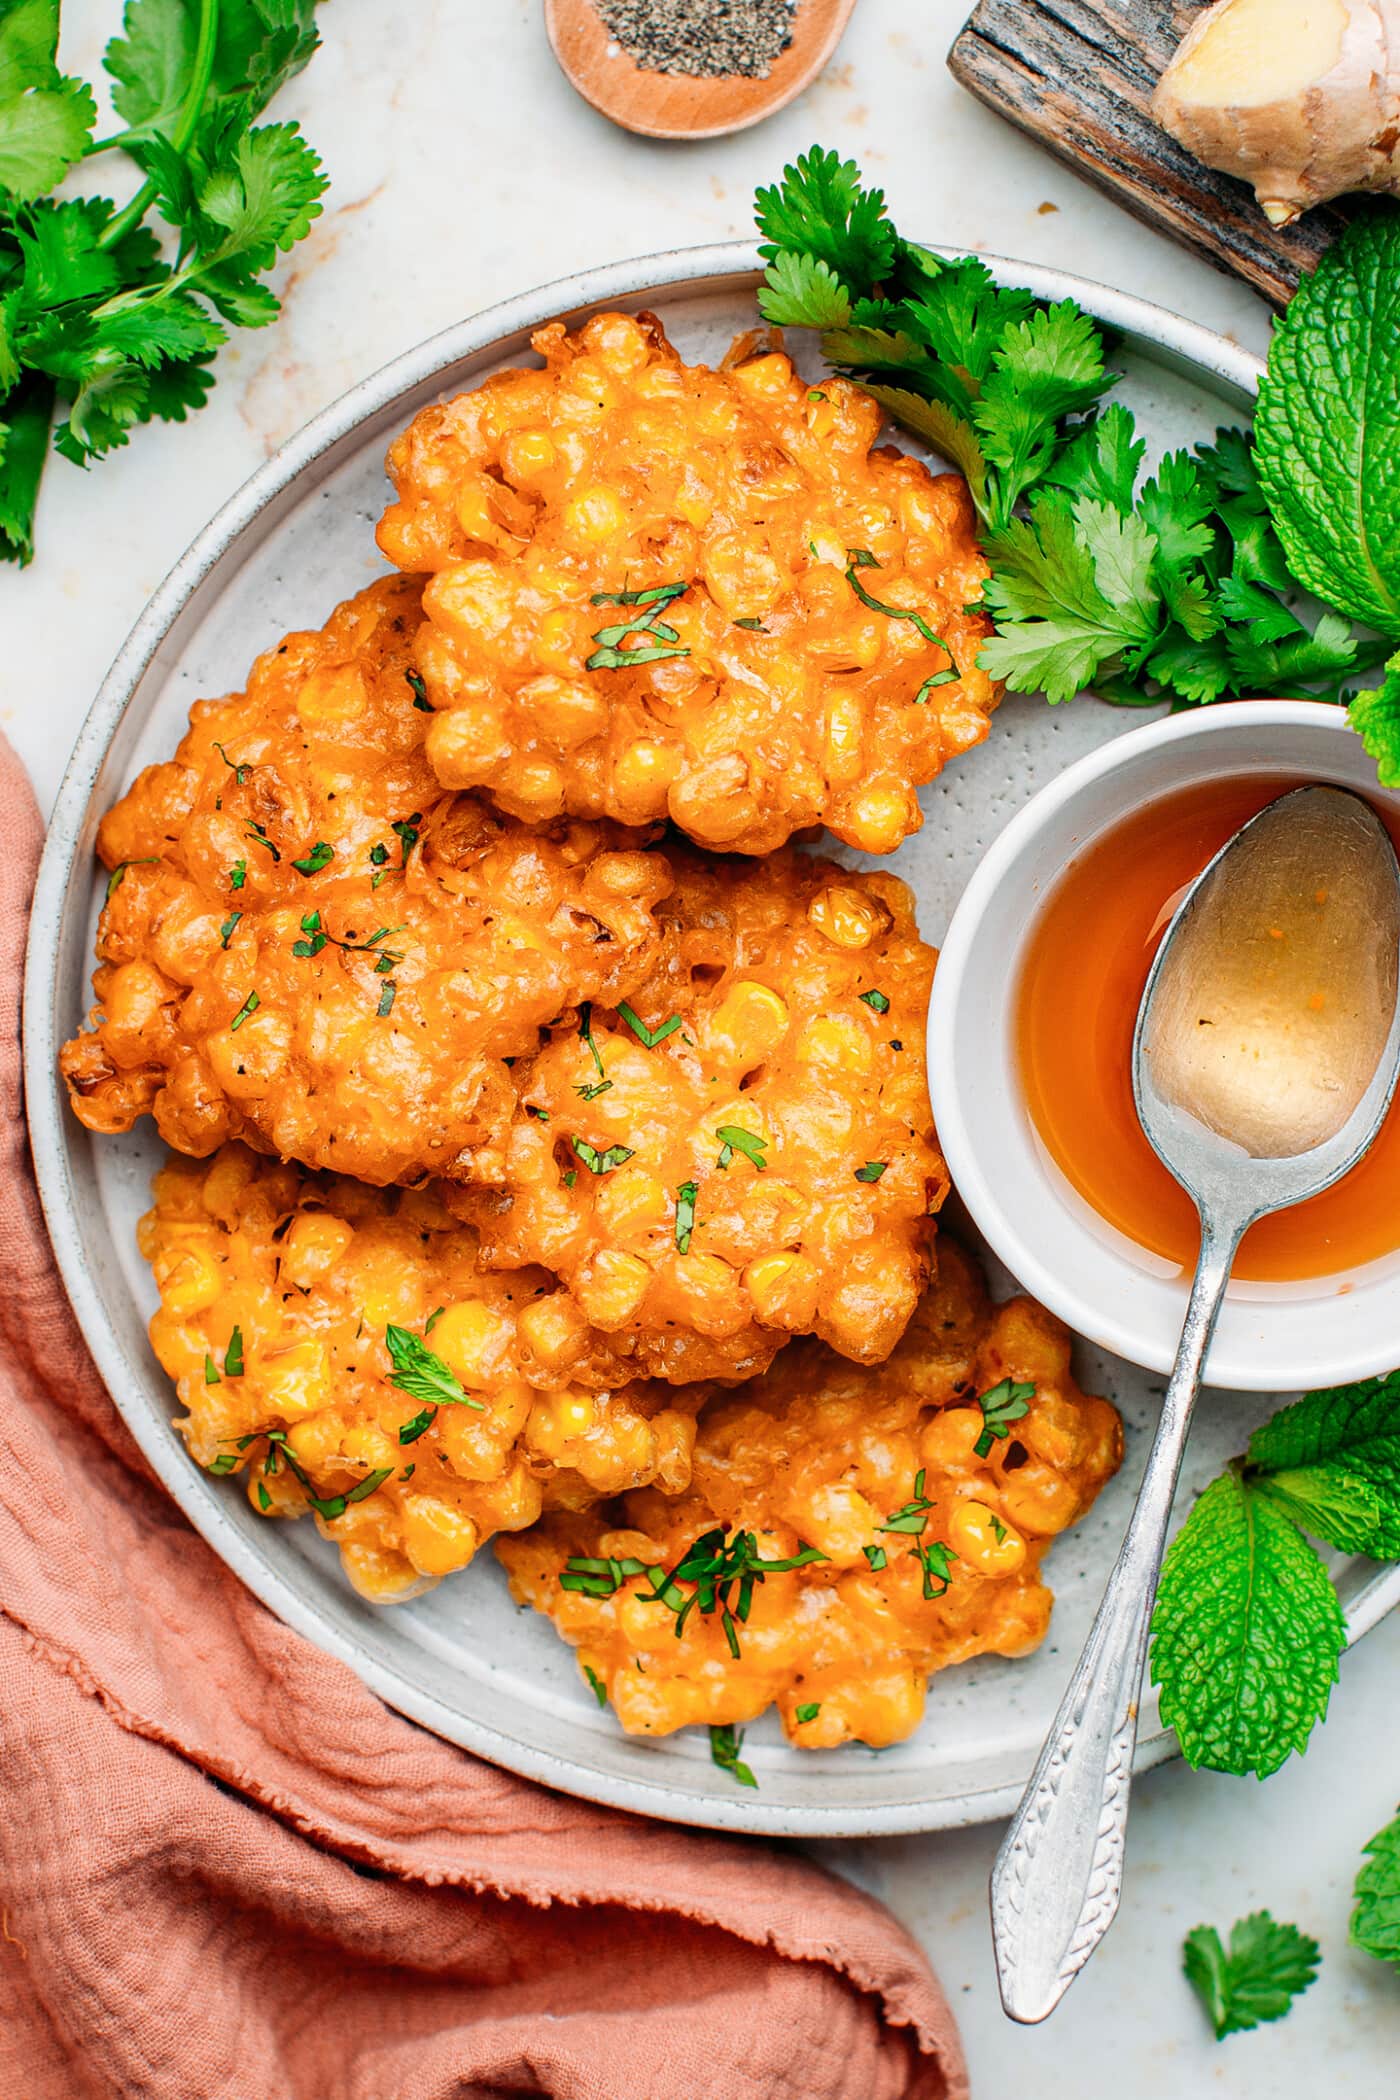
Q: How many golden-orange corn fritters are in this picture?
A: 5